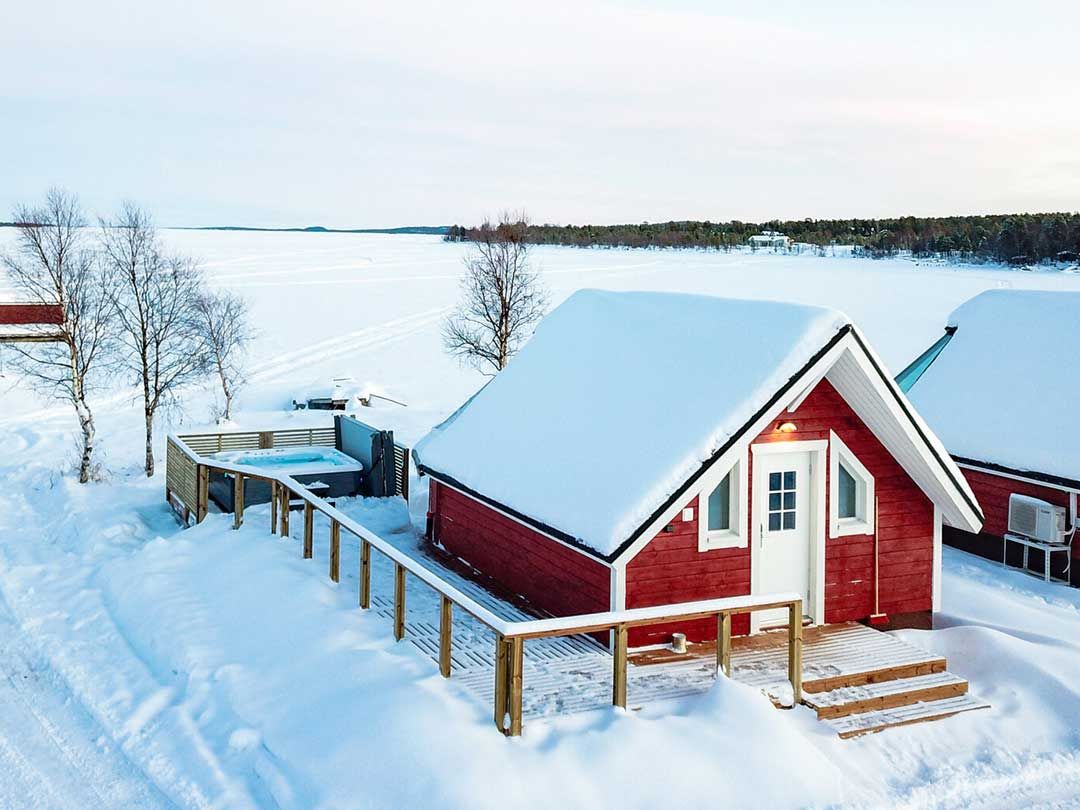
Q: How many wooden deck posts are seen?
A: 14